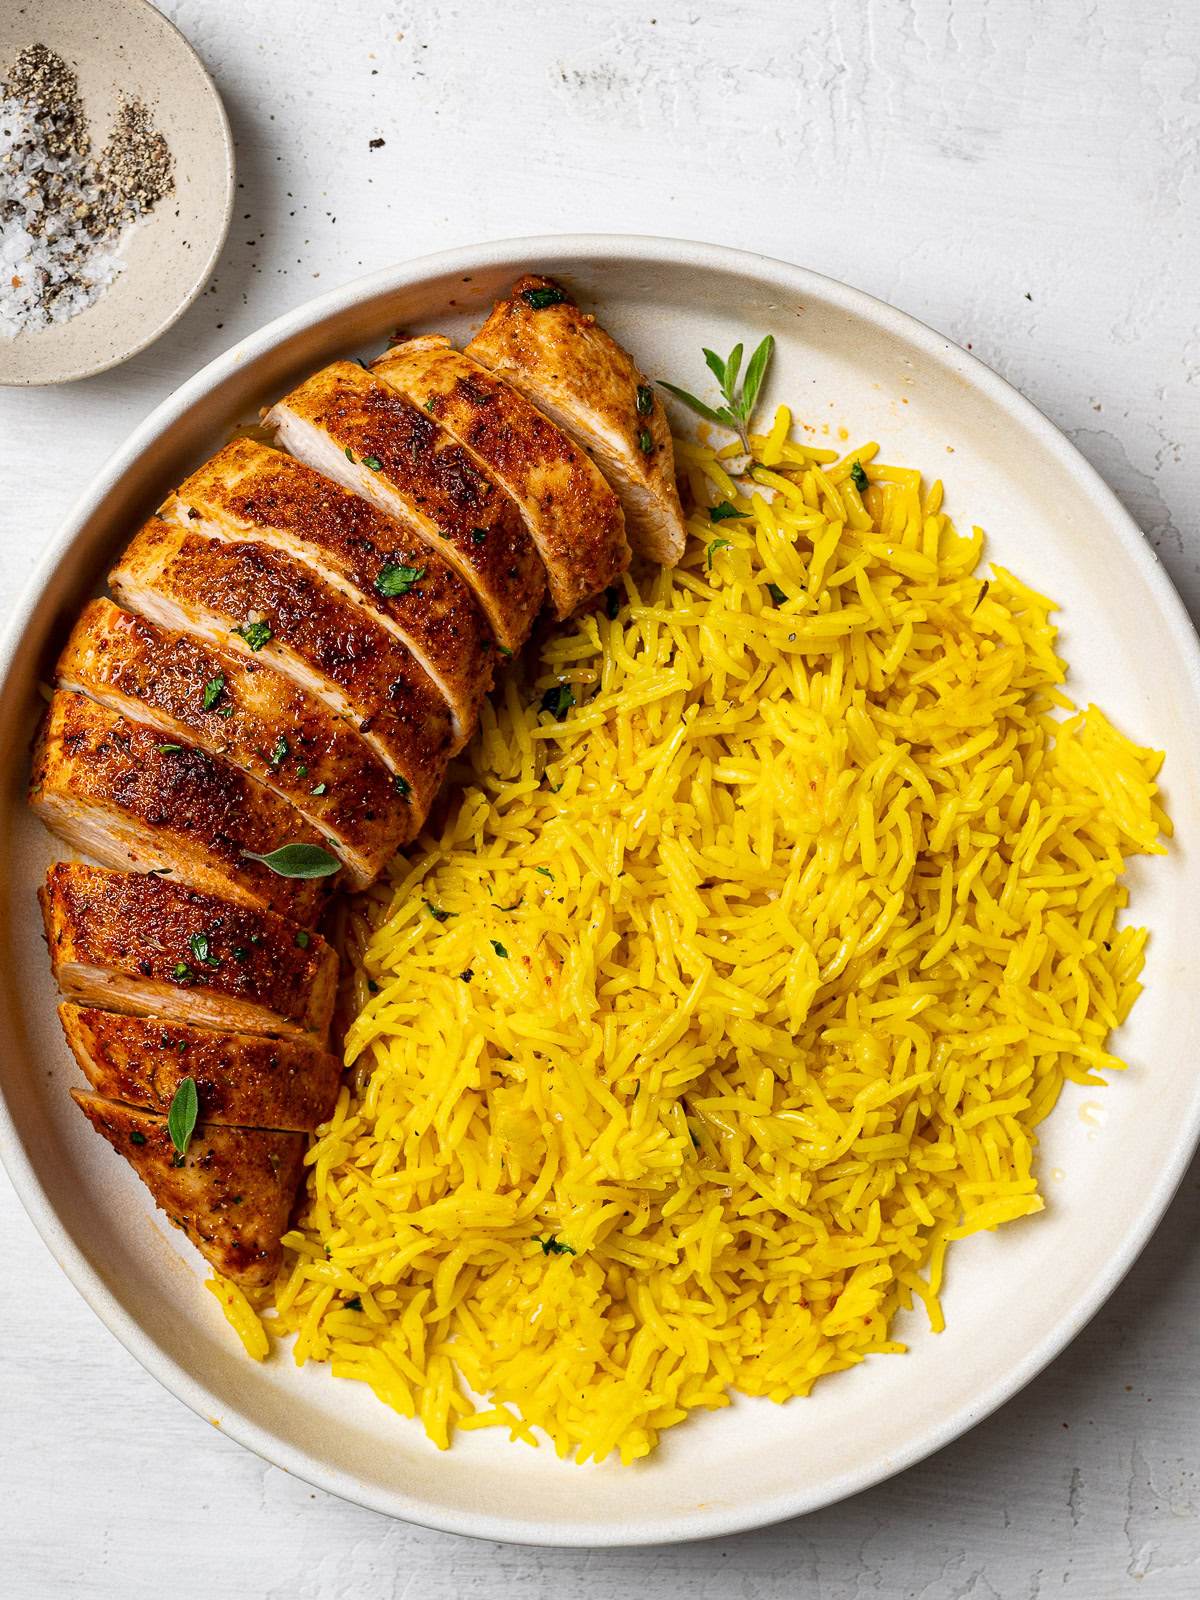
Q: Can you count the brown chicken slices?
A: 10